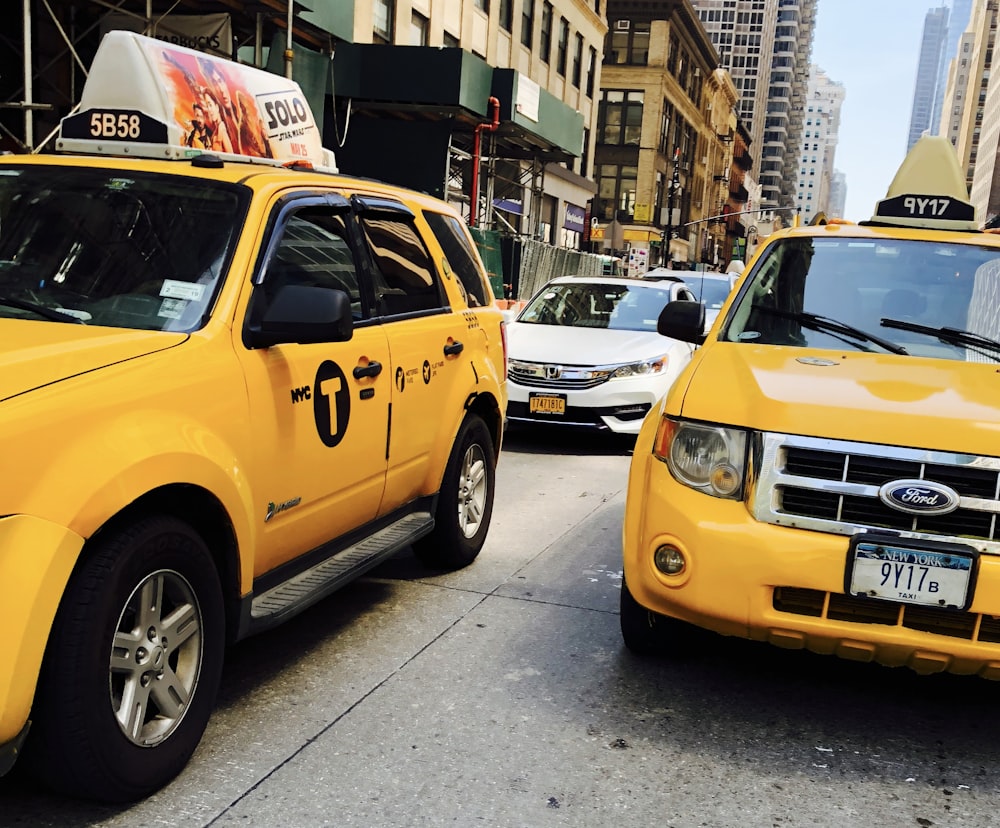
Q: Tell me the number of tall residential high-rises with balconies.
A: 1